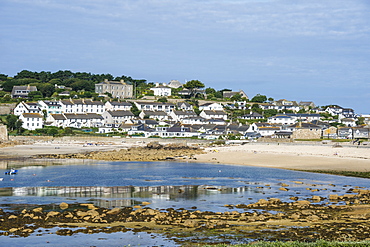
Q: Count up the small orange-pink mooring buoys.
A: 3